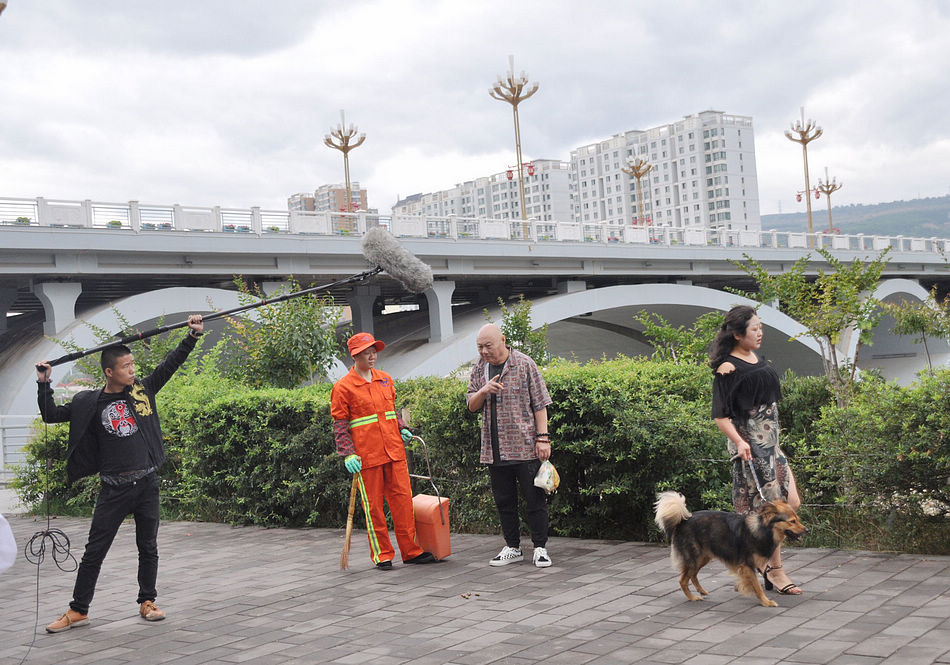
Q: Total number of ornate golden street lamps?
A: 5